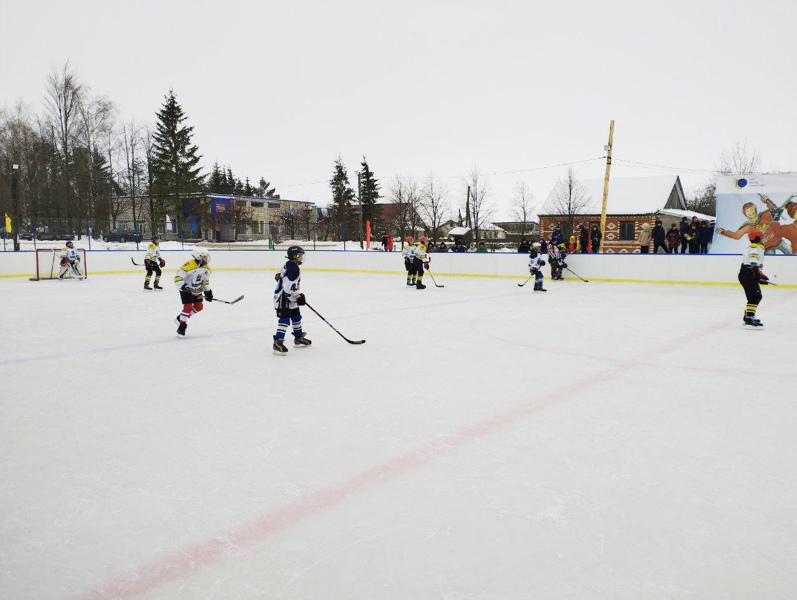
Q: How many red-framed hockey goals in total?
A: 1